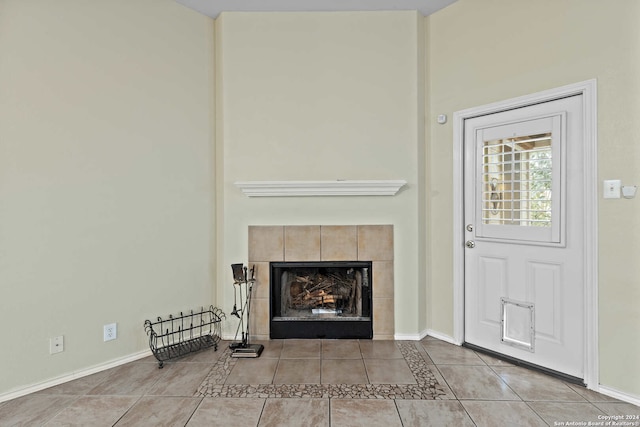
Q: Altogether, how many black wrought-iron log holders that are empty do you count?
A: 1